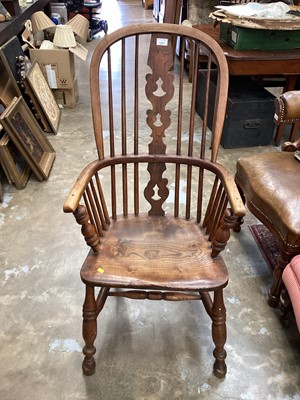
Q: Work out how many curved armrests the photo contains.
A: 2